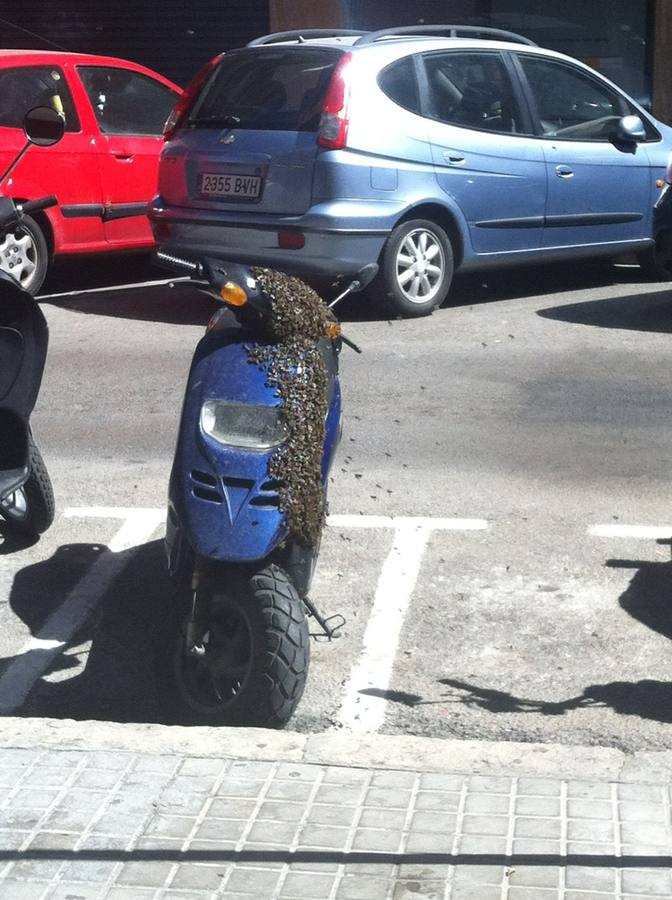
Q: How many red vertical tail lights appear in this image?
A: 2